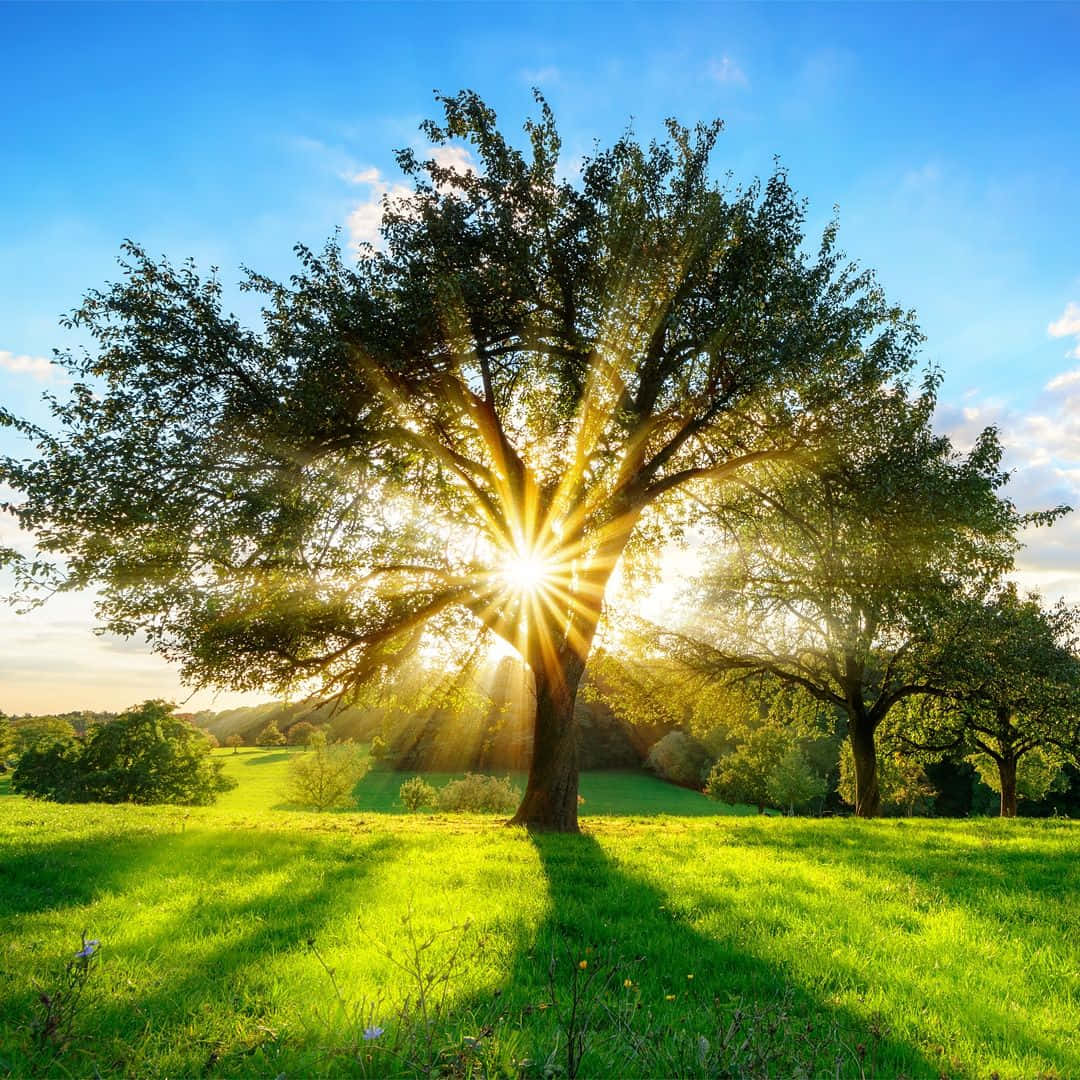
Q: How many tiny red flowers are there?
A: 0